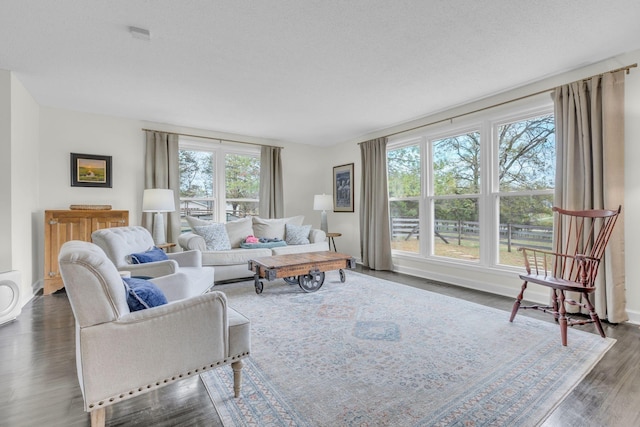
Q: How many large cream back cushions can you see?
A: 2